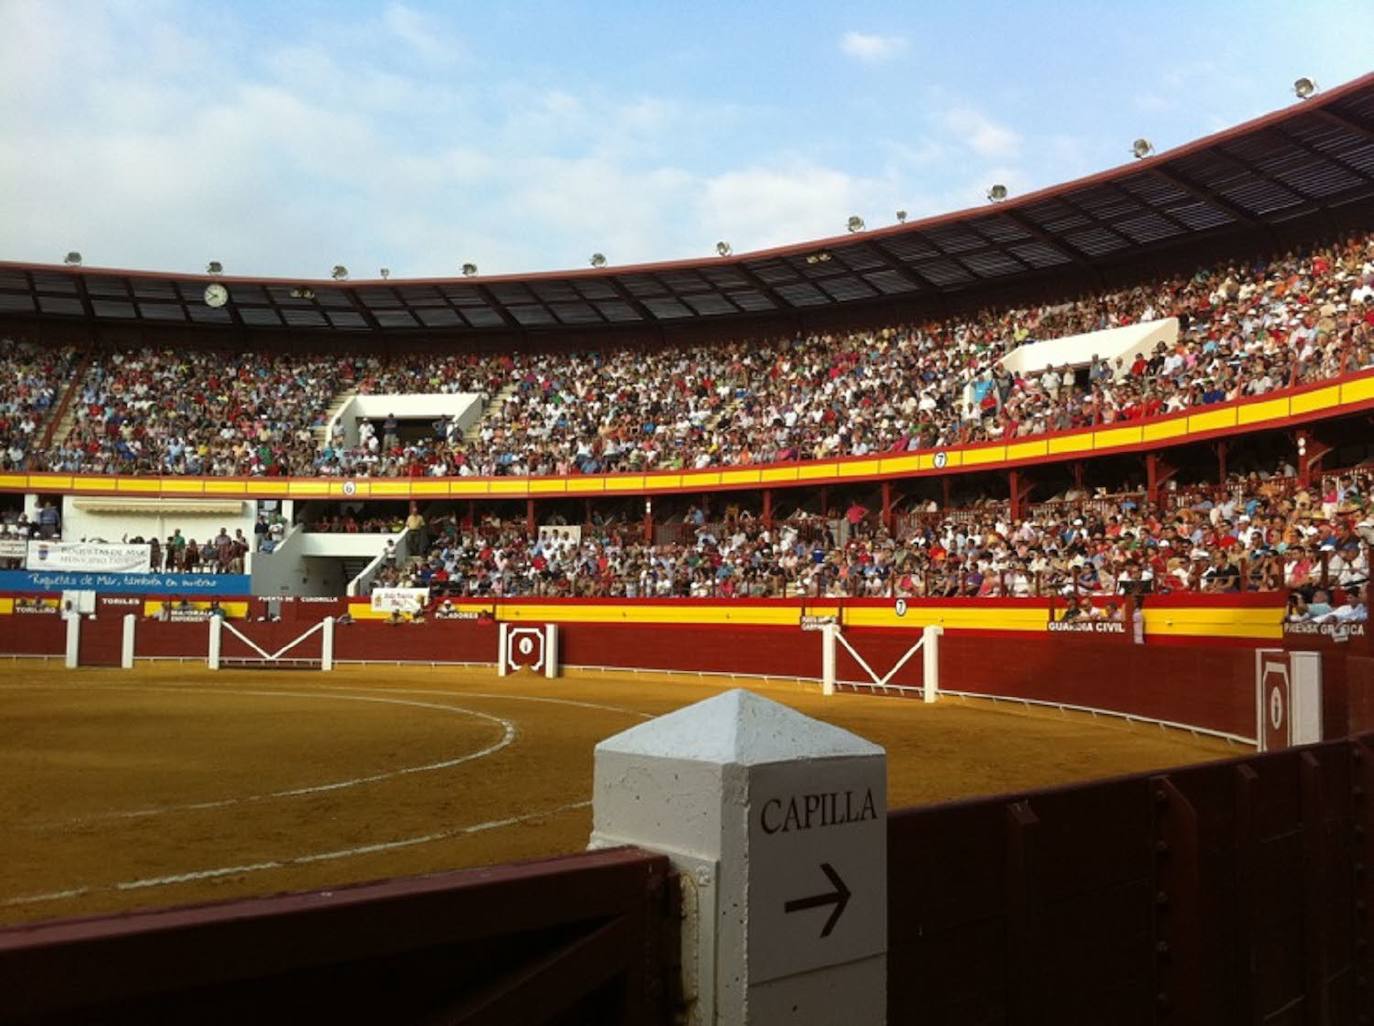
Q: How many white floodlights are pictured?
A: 12